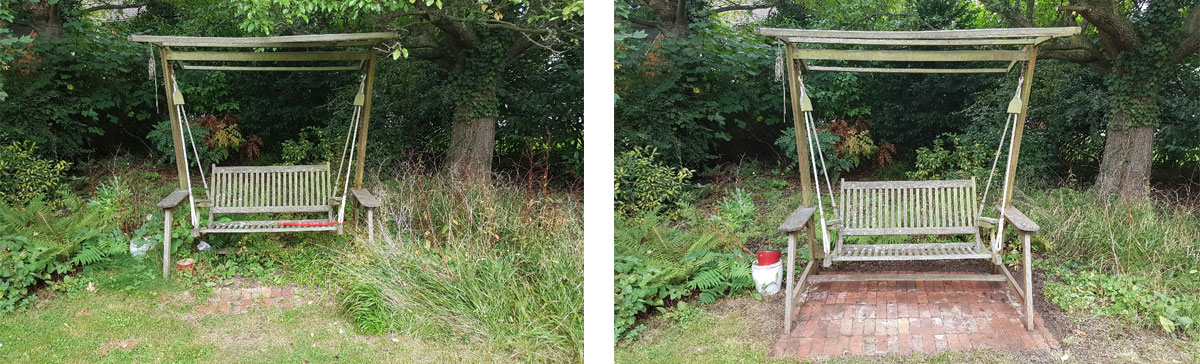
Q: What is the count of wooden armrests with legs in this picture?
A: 4